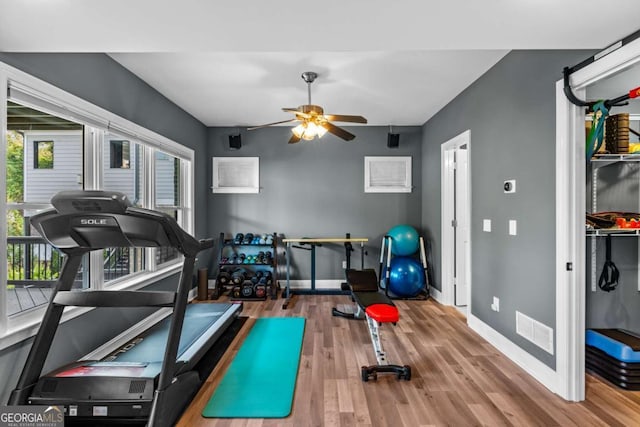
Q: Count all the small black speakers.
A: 2